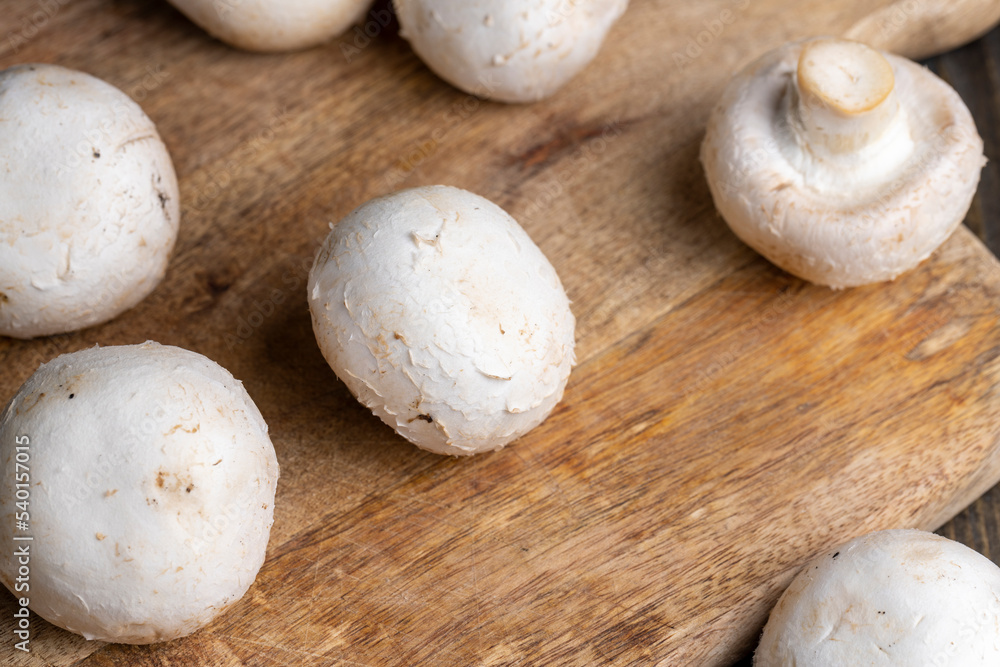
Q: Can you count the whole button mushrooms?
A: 2